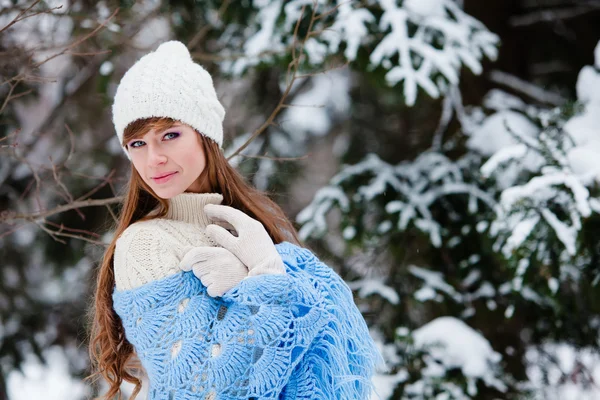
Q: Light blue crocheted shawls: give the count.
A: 1